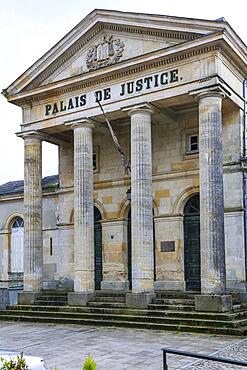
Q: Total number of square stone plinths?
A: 4